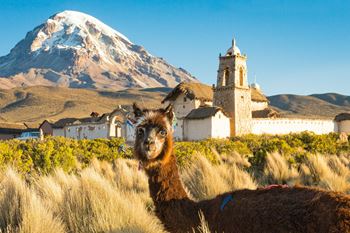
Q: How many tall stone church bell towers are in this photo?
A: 1